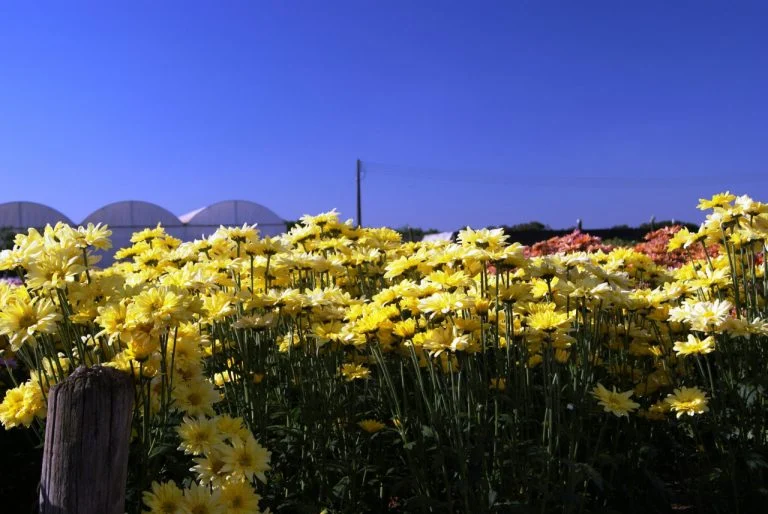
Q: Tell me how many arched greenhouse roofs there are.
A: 3